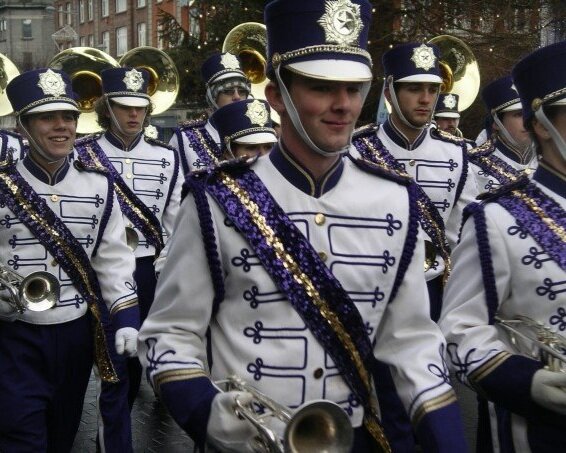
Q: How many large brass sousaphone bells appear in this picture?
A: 5